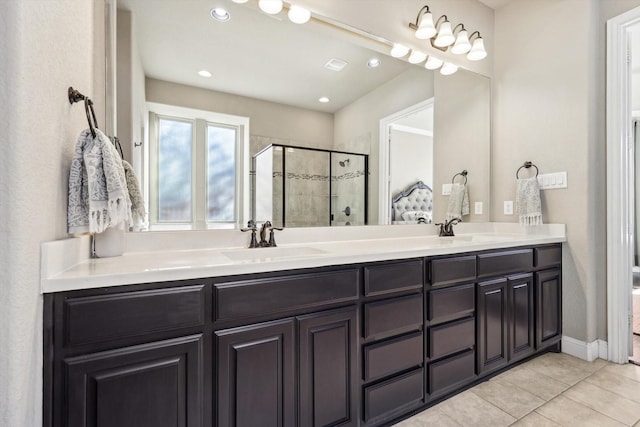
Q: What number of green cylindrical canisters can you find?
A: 0